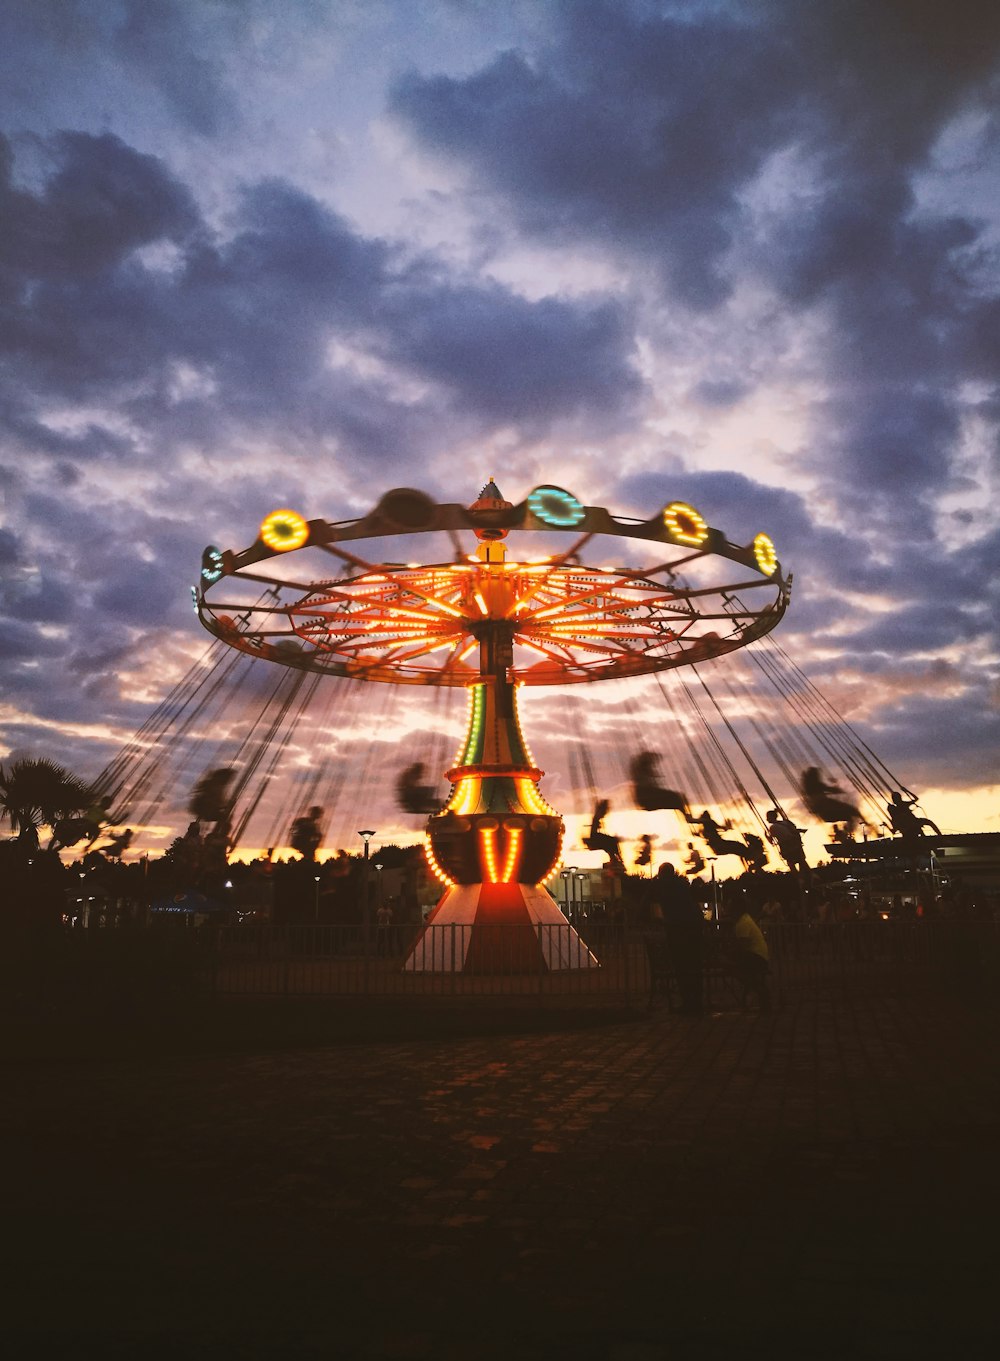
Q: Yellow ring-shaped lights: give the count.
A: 3